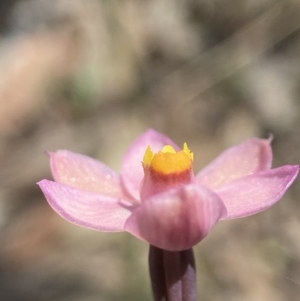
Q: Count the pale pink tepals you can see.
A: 6